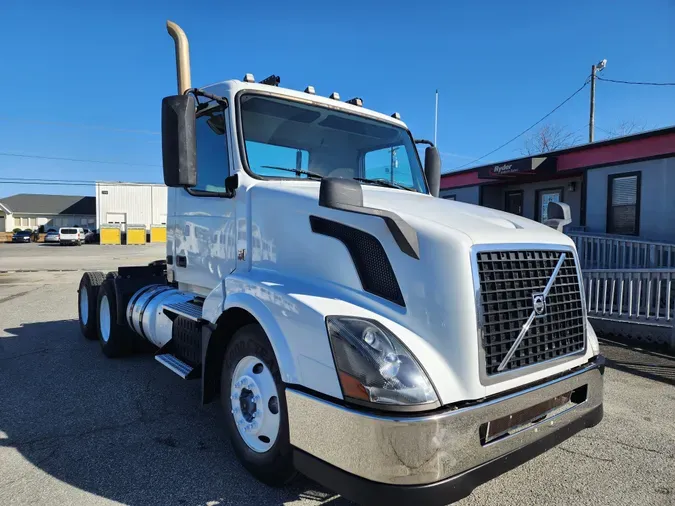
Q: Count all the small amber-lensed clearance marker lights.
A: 5